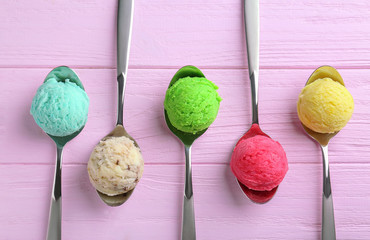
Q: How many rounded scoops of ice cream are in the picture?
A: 5